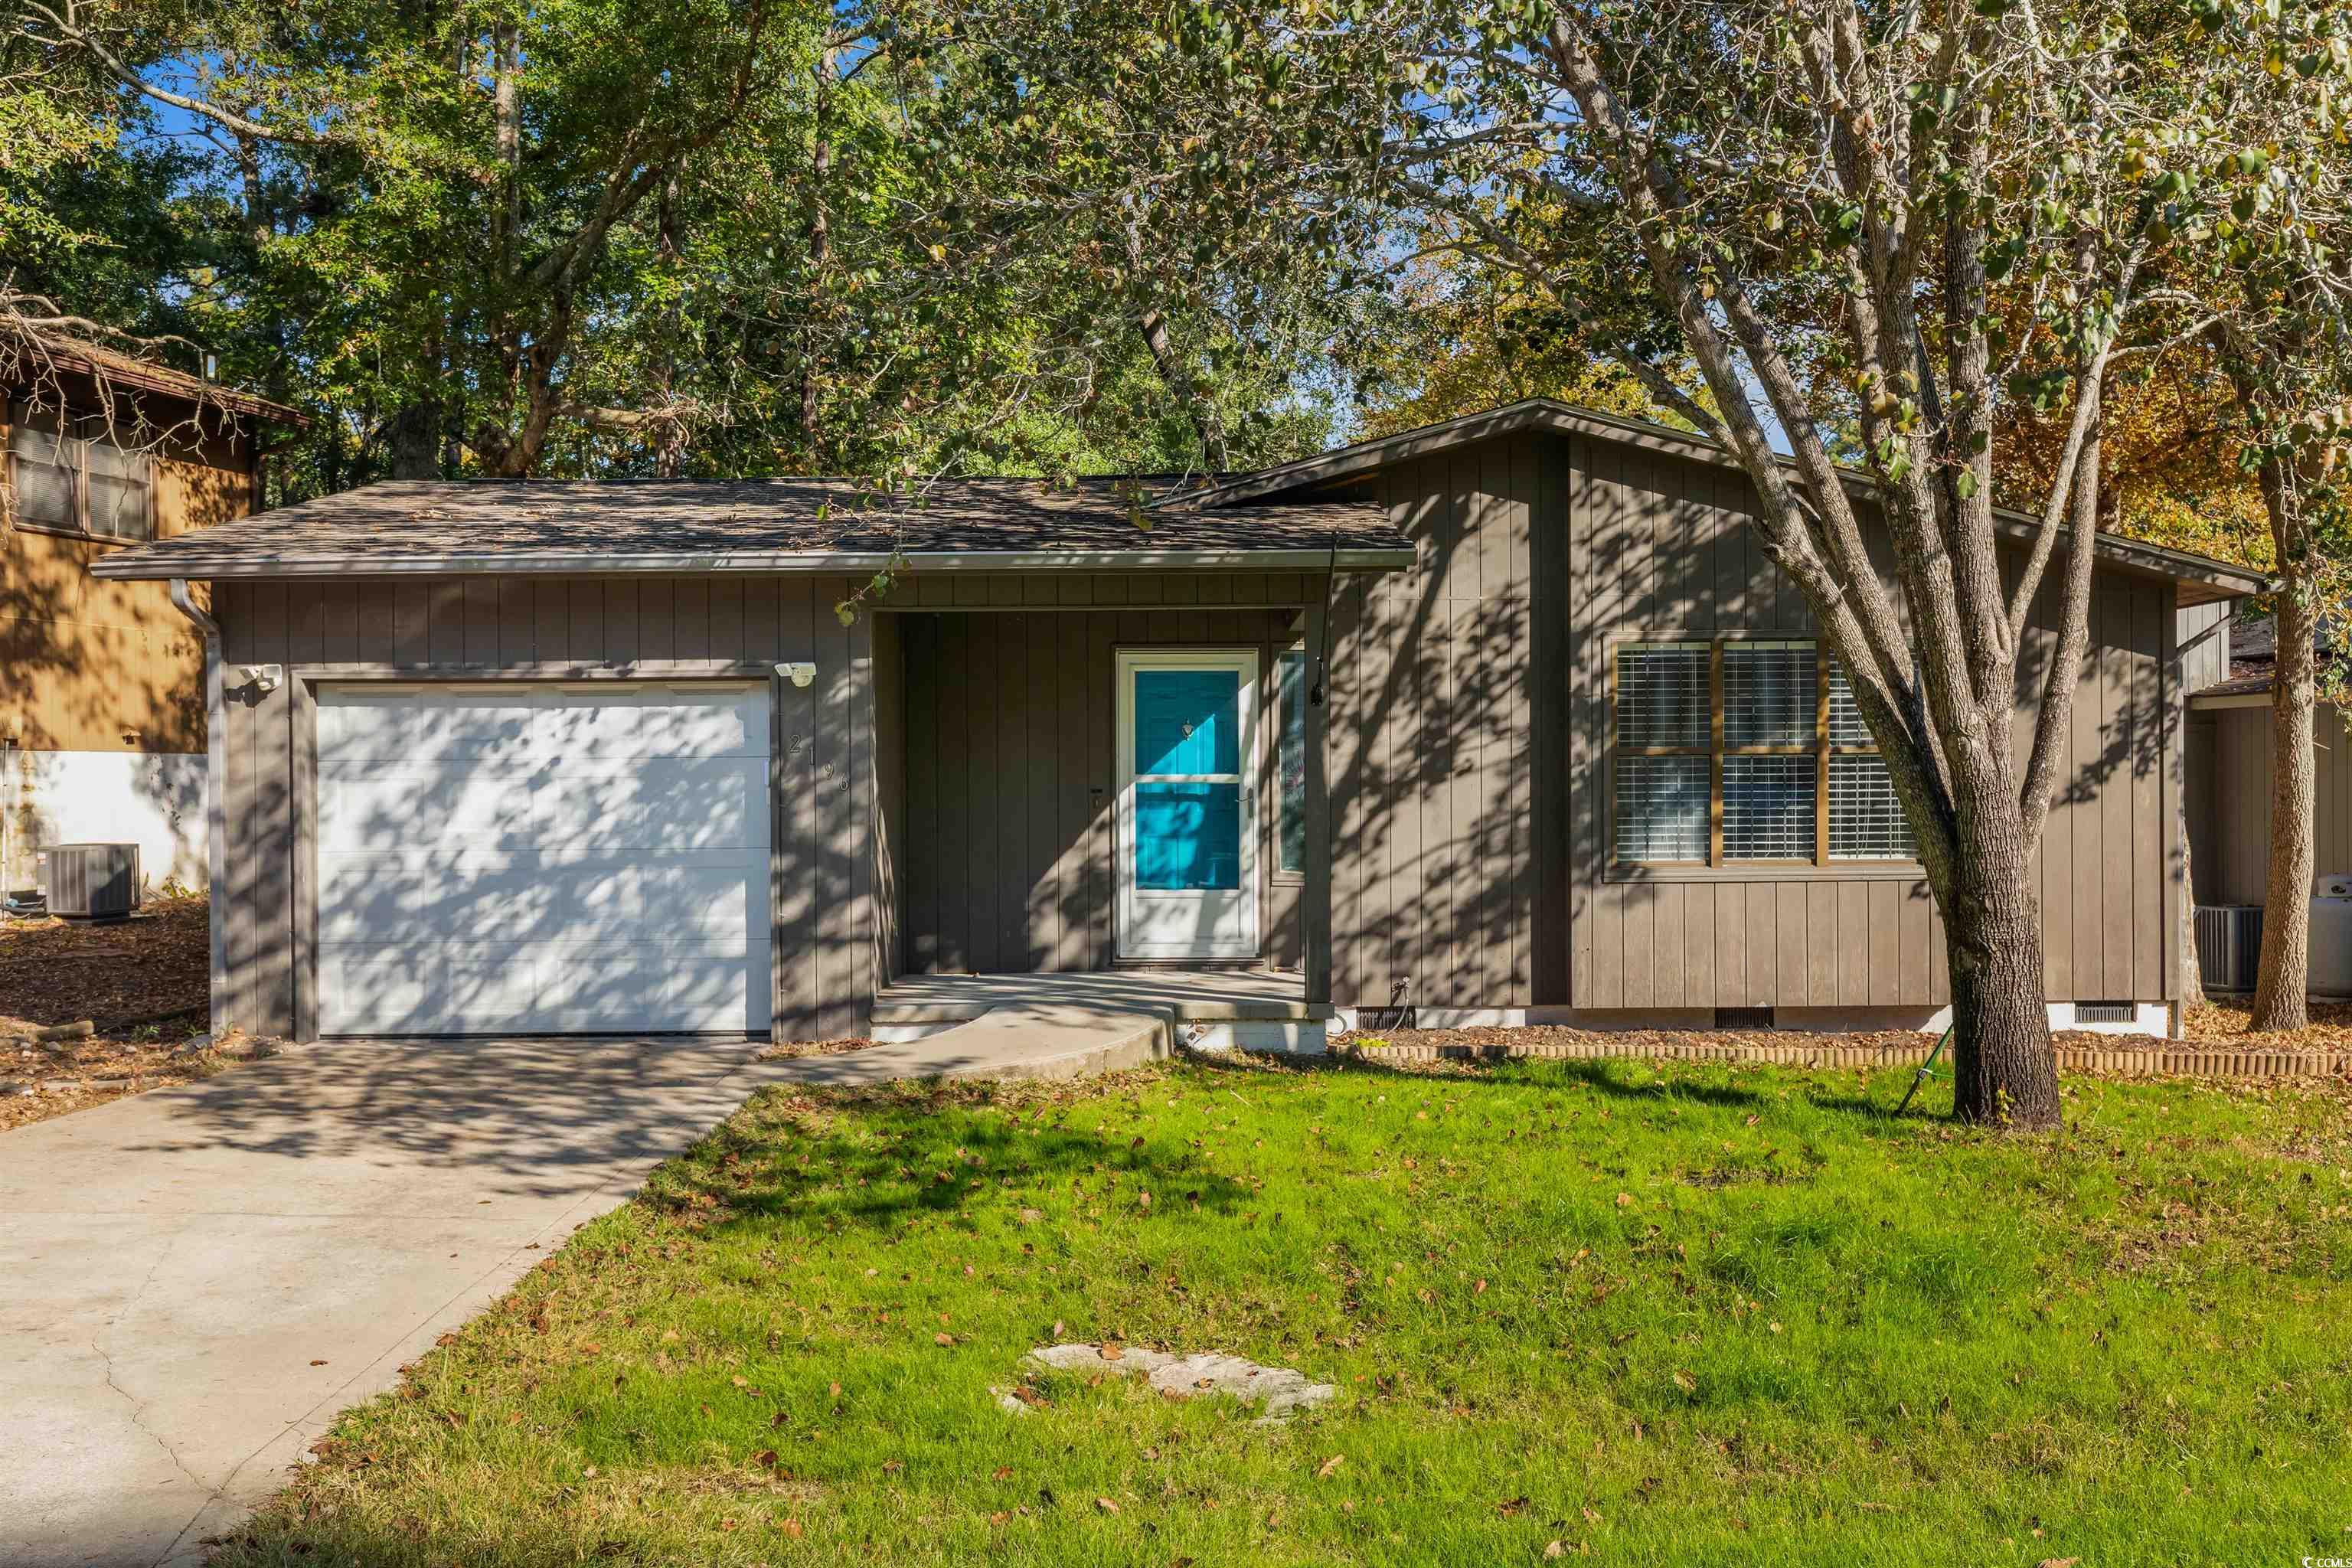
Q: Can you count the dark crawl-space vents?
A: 3